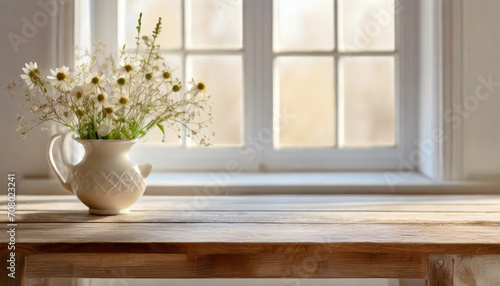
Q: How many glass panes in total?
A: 8